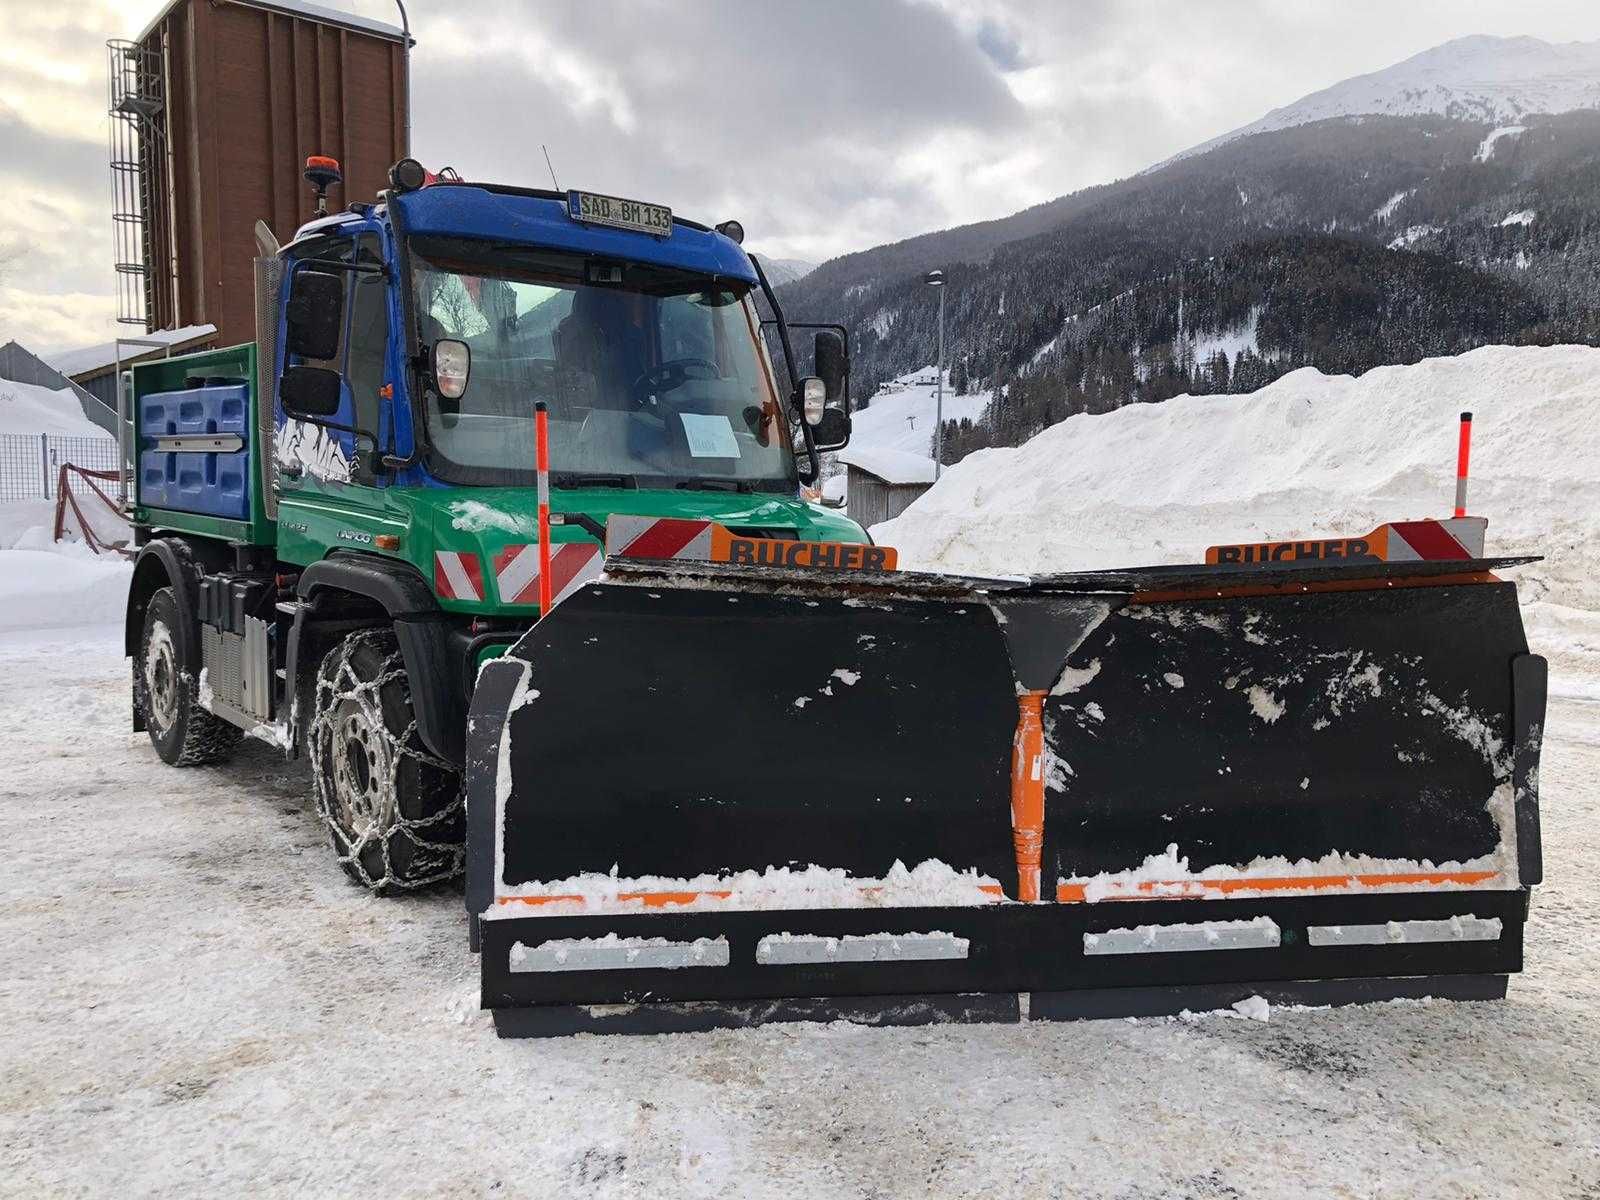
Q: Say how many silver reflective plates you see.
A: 4